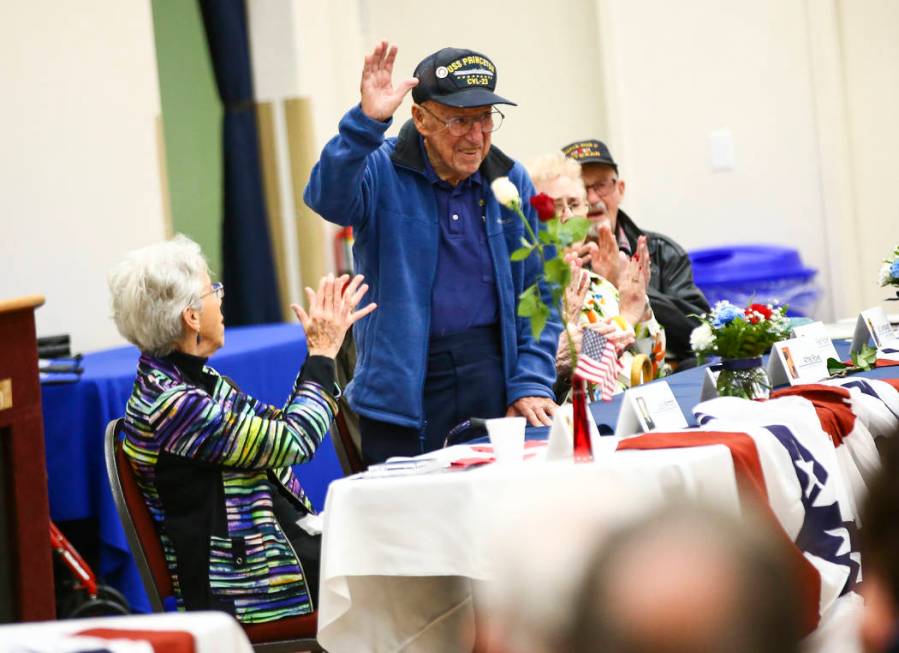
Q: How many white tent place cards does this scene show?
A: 6